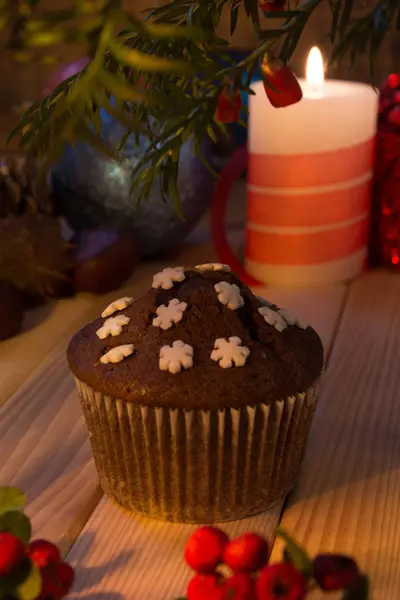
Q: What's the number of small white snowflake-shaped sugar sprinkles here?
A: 11